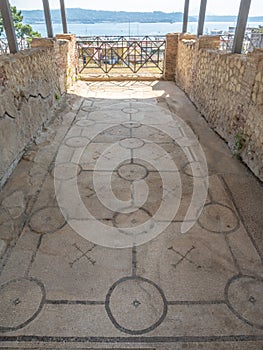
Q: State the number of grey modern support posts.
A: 6